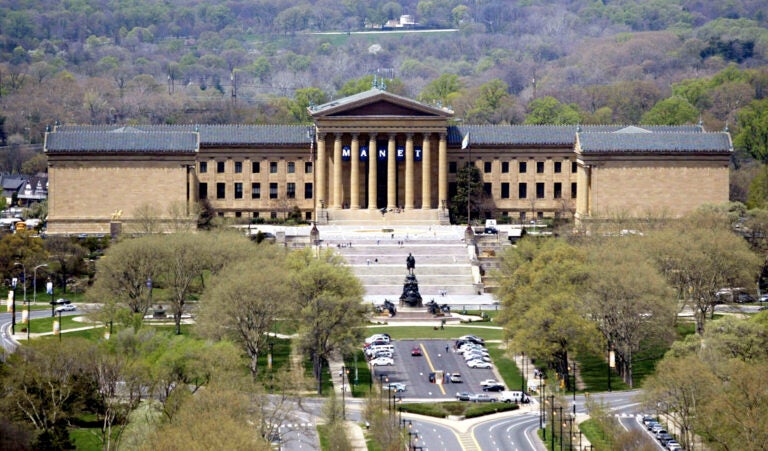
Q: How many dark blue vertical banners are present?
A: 5